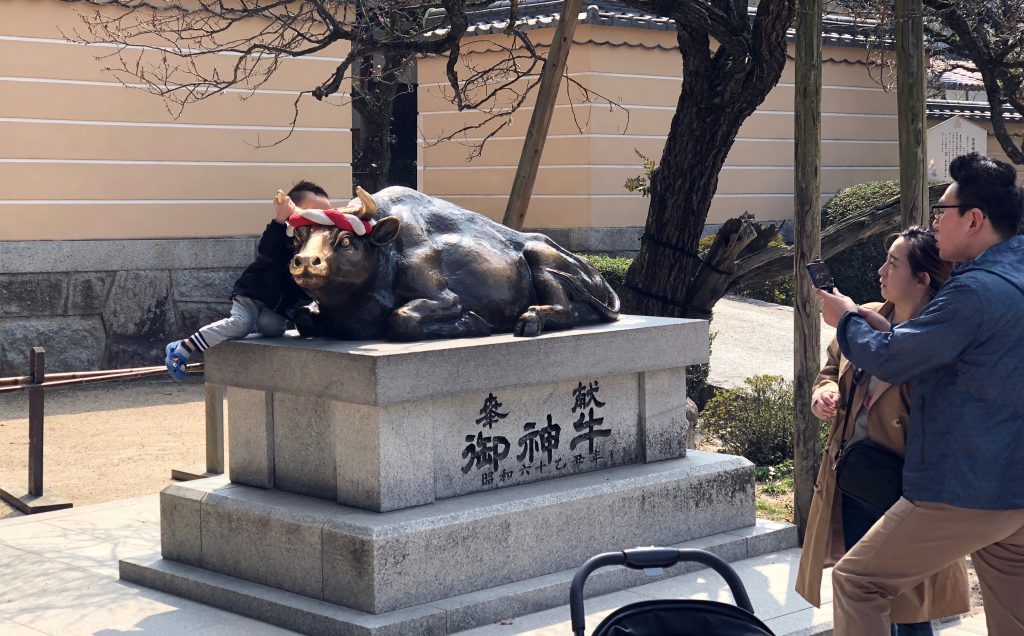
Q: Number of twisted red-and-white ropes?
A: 1